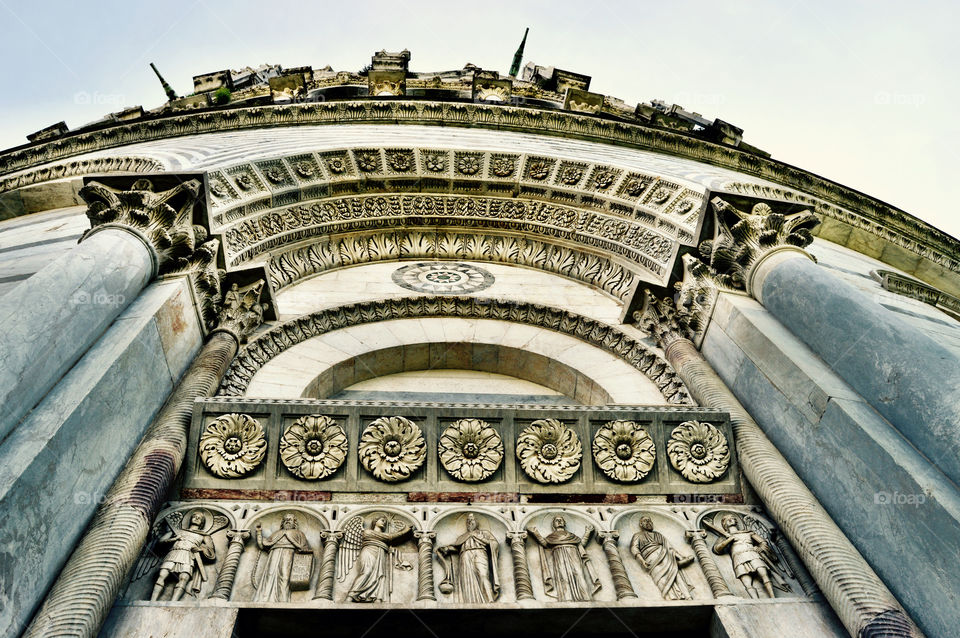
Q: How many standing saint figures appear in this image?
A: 7